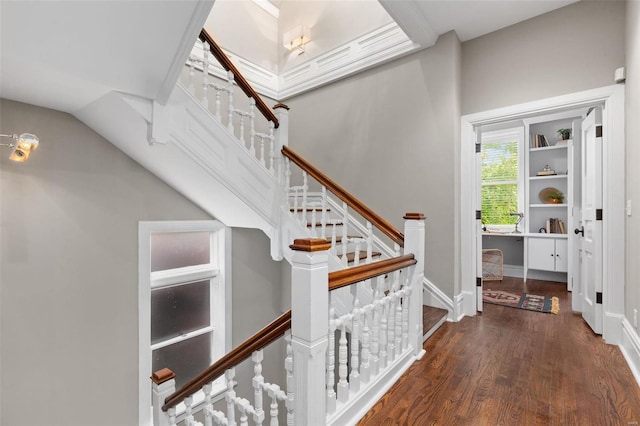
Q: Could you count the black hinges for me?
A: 6